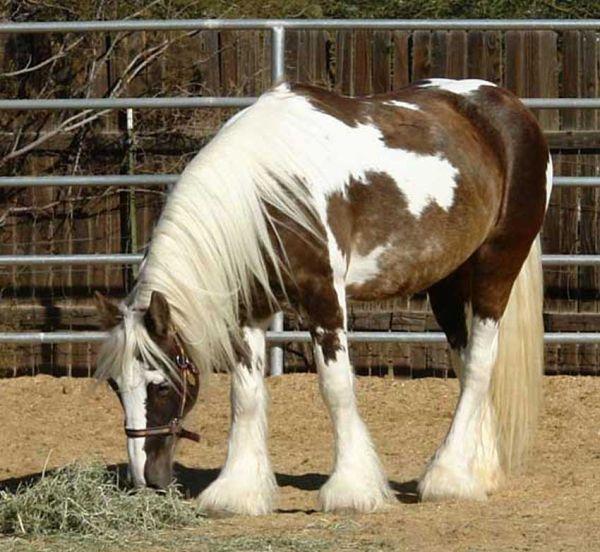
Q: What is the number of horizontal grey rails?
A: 5